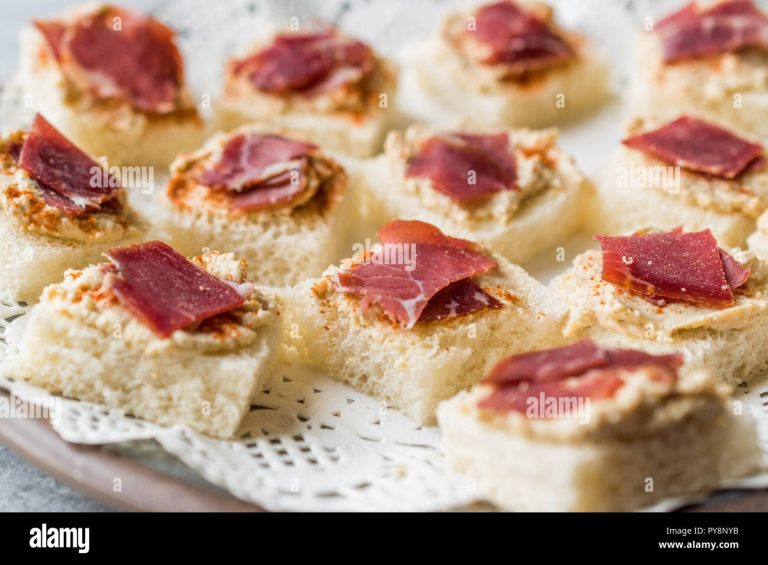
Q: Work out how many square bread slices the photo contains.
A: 12